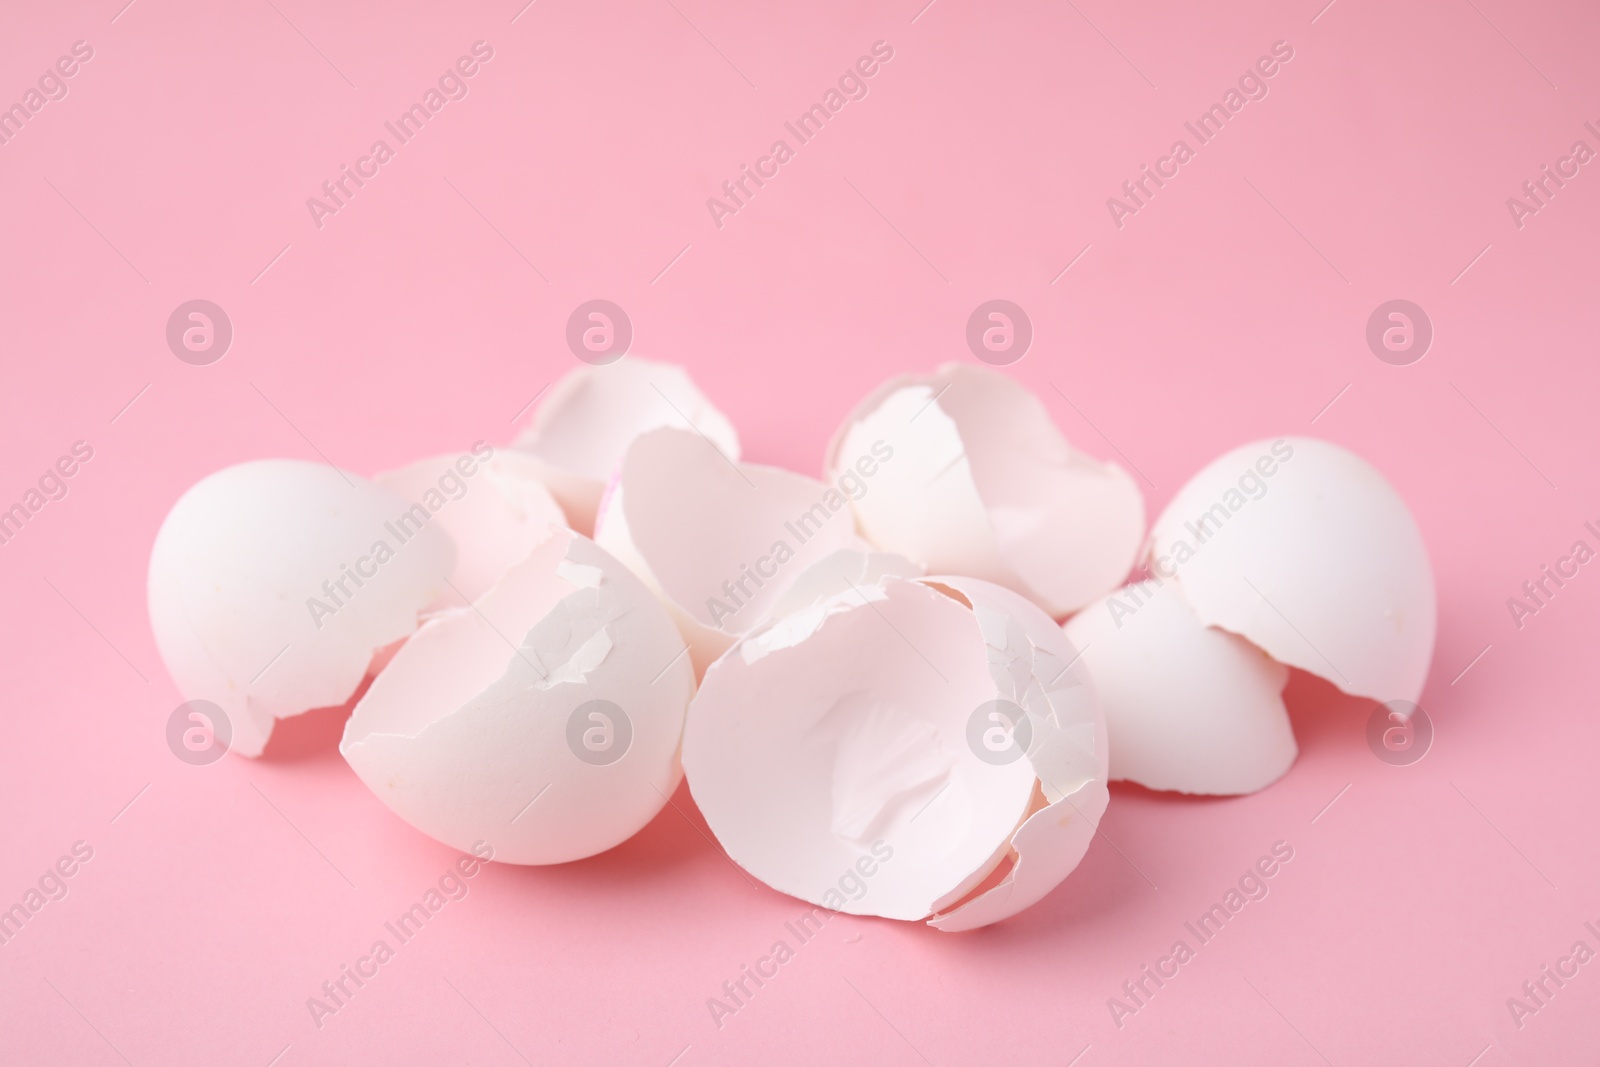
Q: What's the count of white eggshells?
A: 9